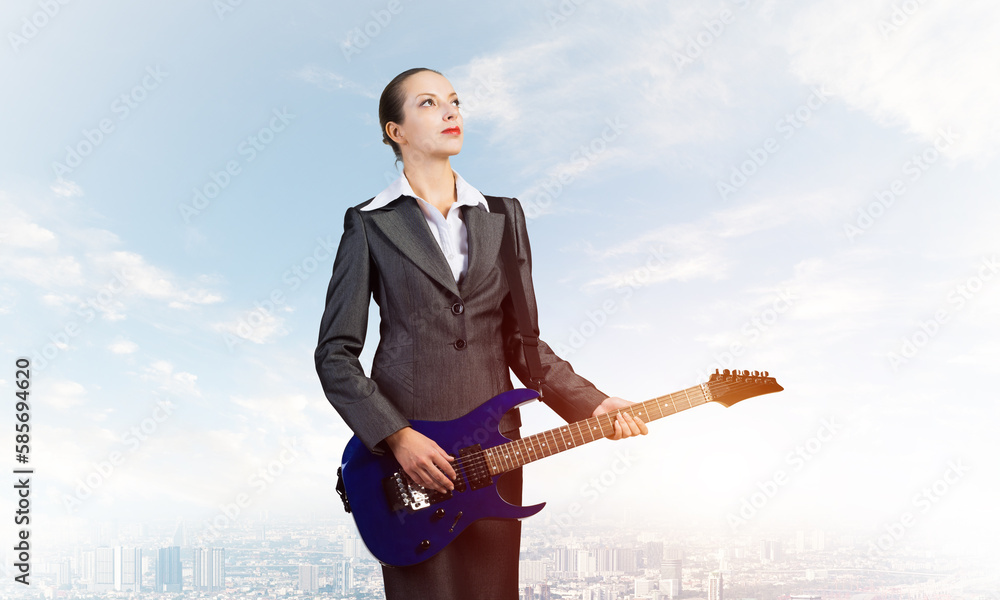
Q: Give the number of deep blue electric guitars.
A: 1